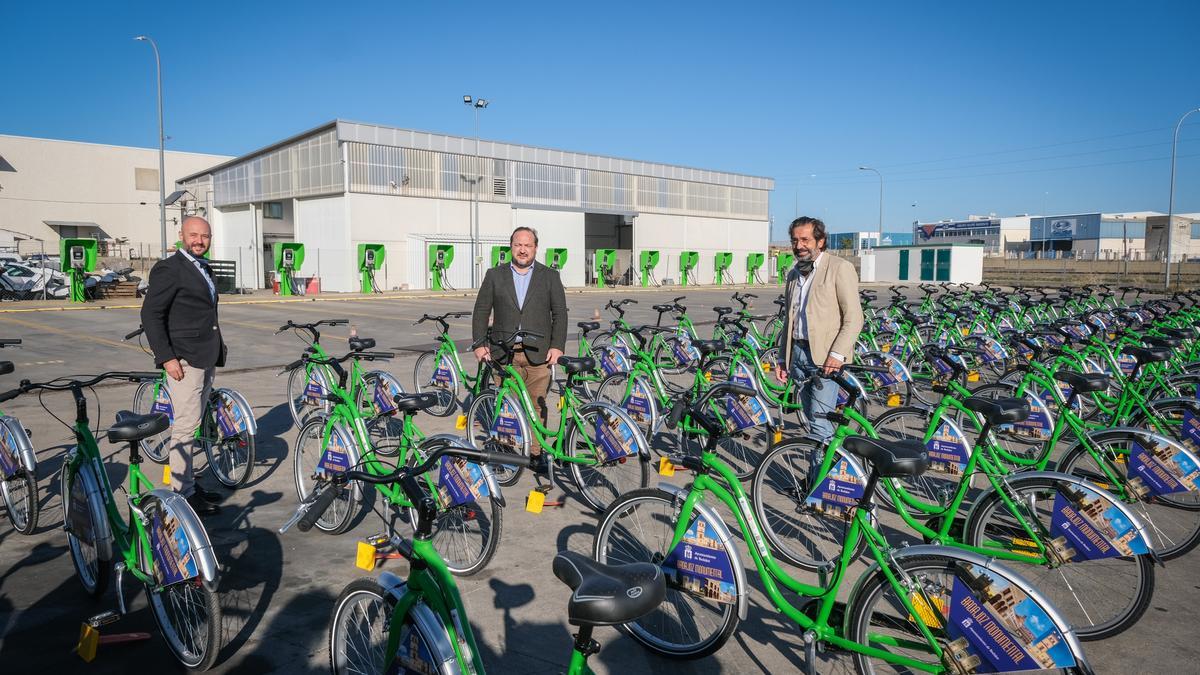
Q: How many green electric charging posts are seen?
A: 13